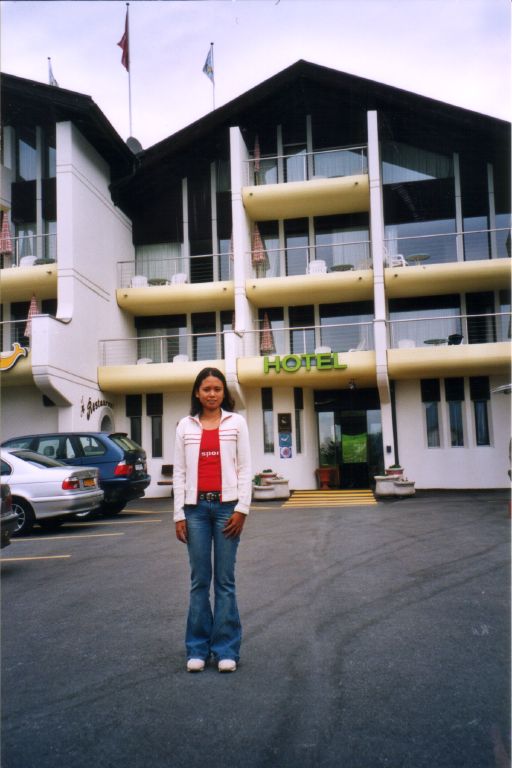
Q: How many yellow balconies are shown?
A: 9